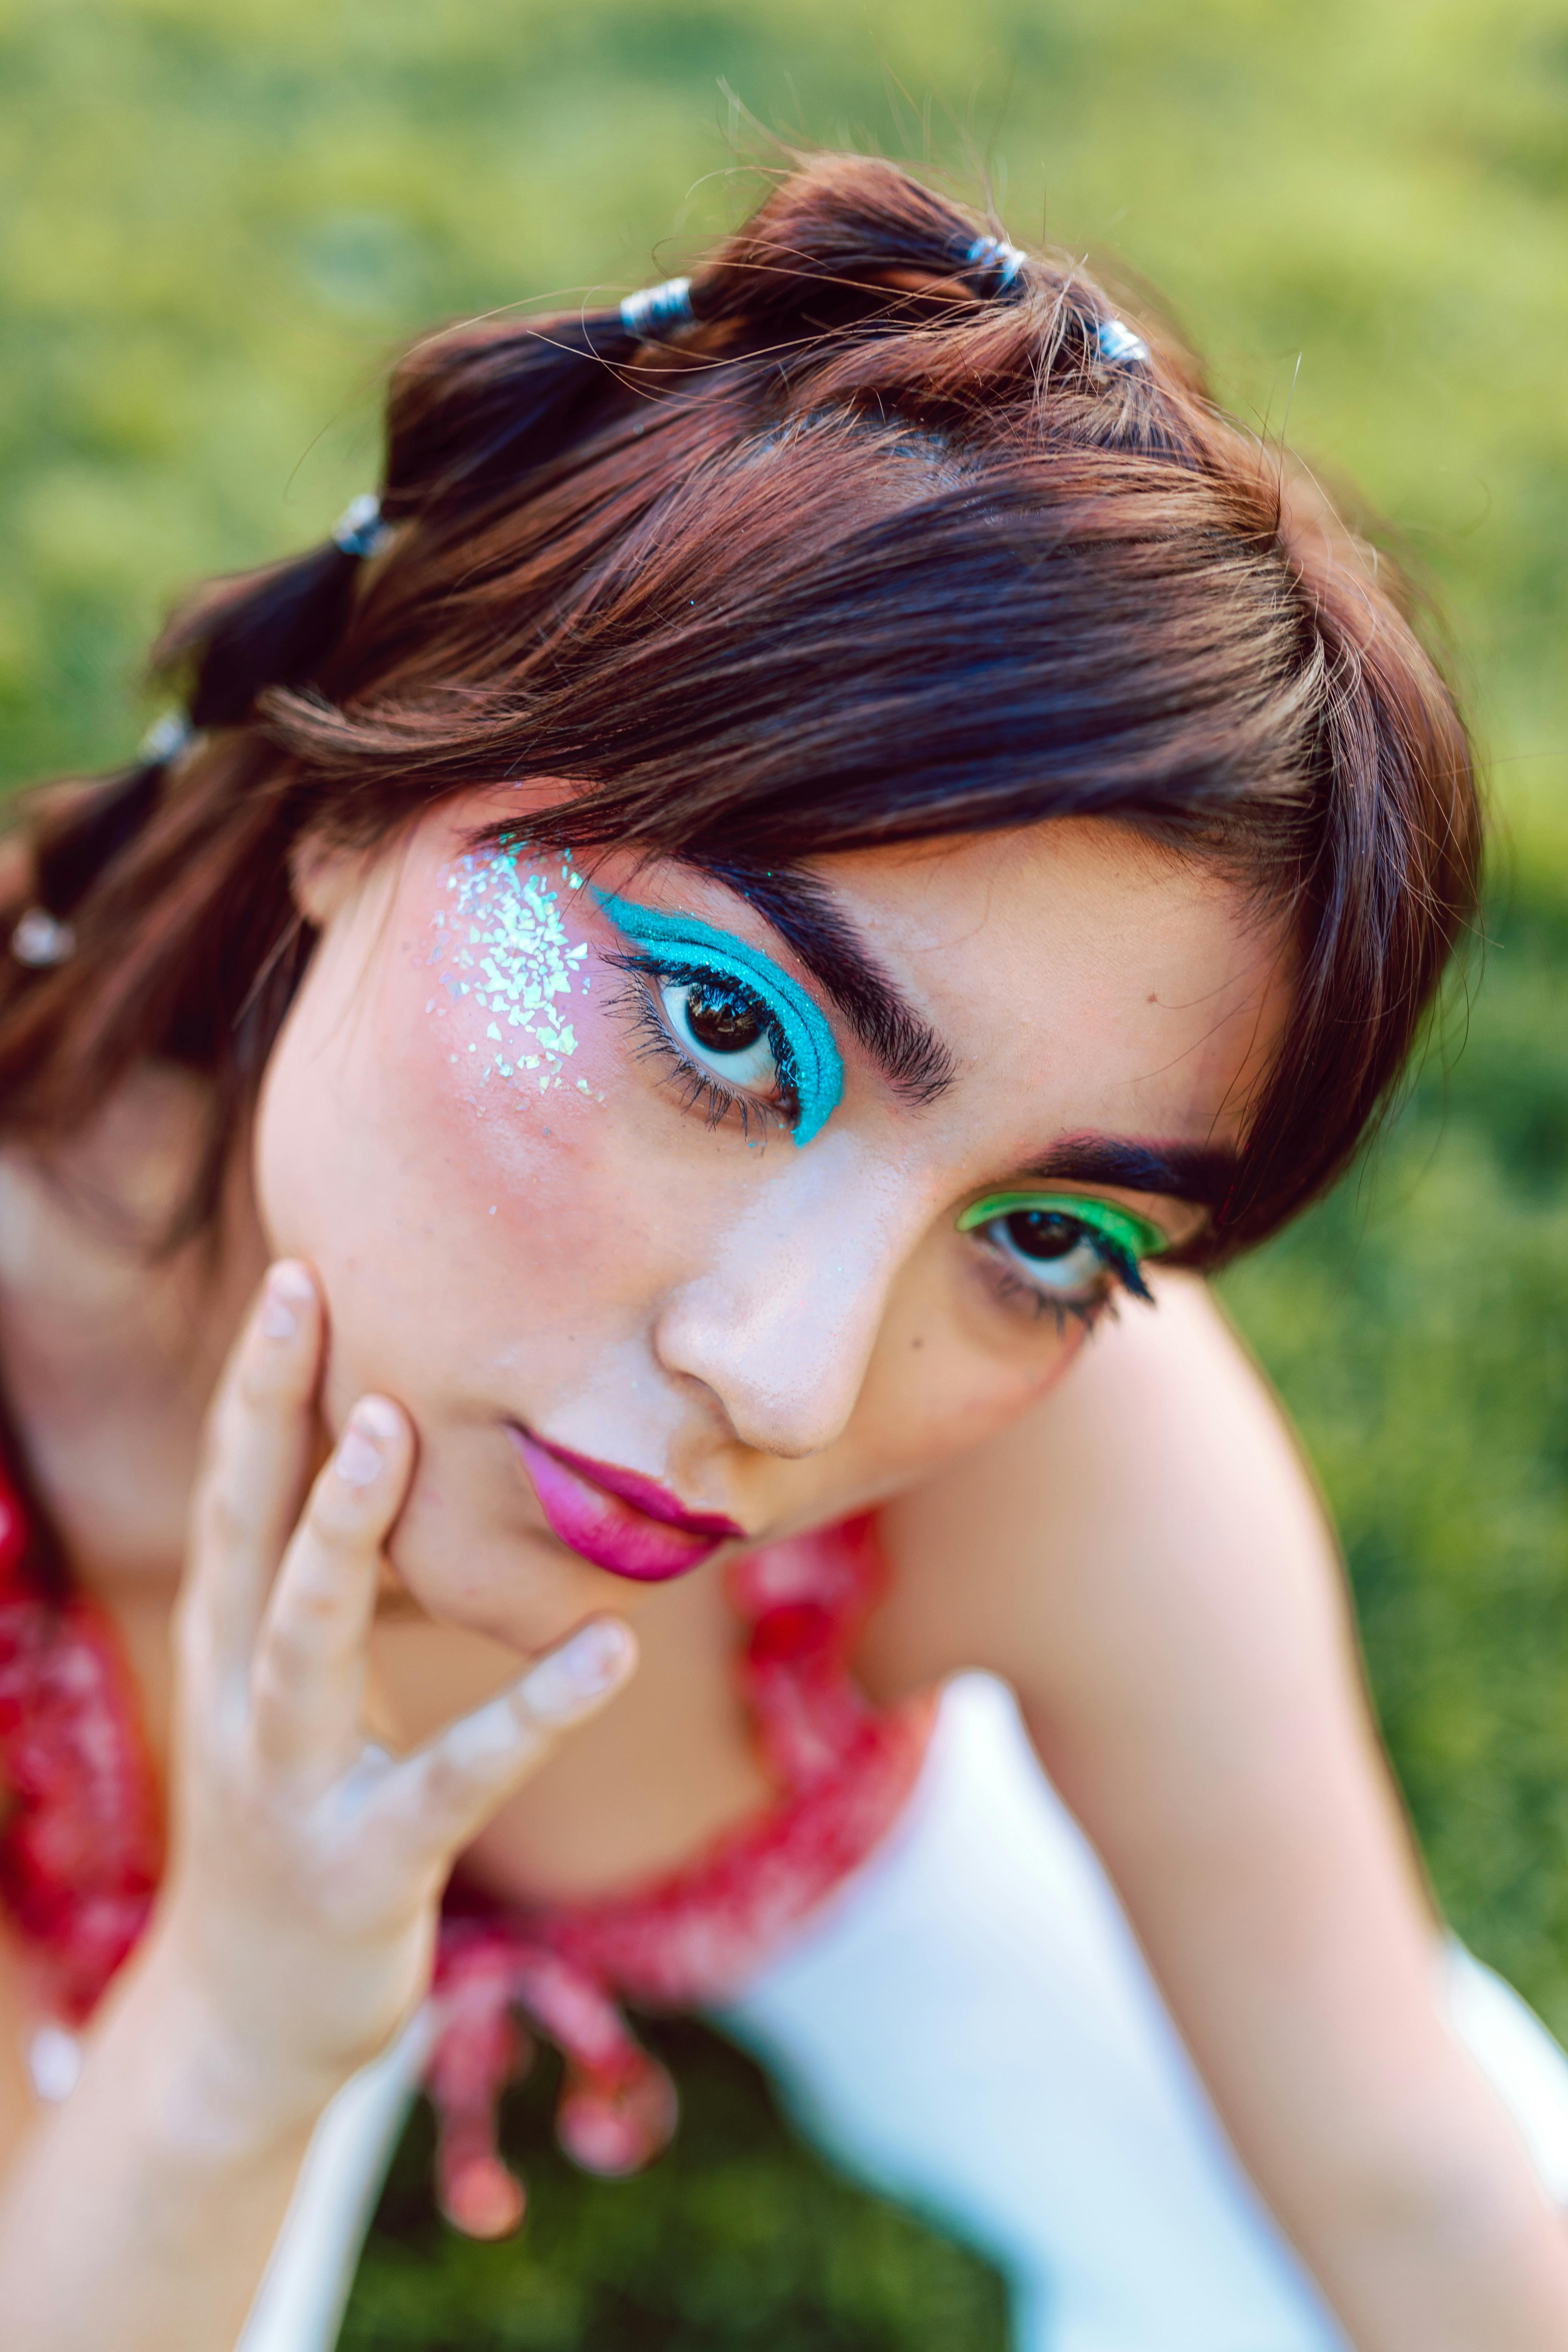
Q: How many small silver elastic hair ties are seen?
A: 6